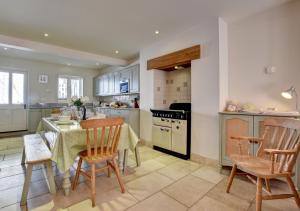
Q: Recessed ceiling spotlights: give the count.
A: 6